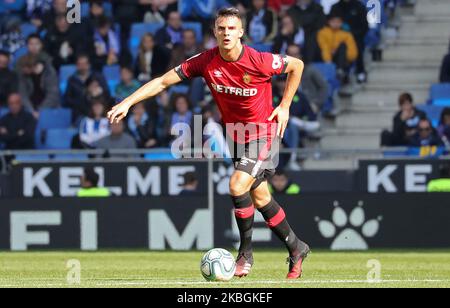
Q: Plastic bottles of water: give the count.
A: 0